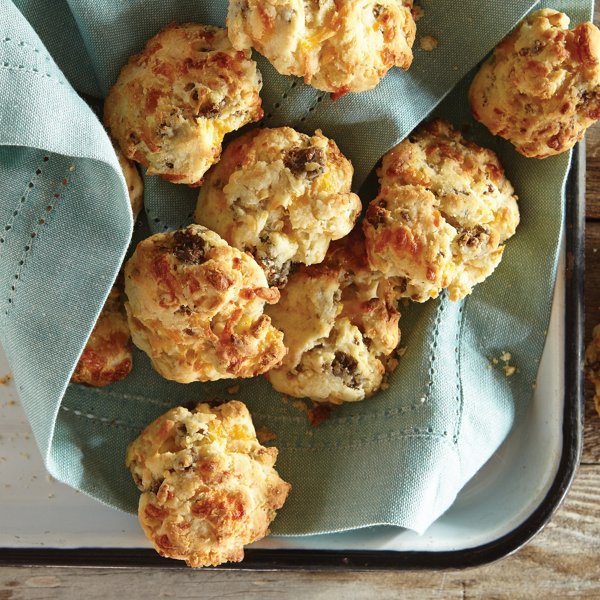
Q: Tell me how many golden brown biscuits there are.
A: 11